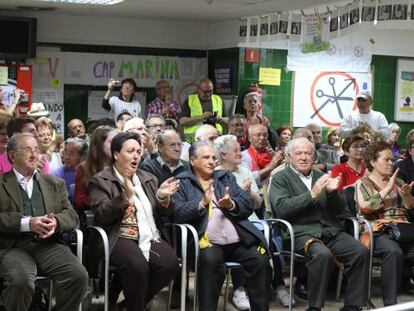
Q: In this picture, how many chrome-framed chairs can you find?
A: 5